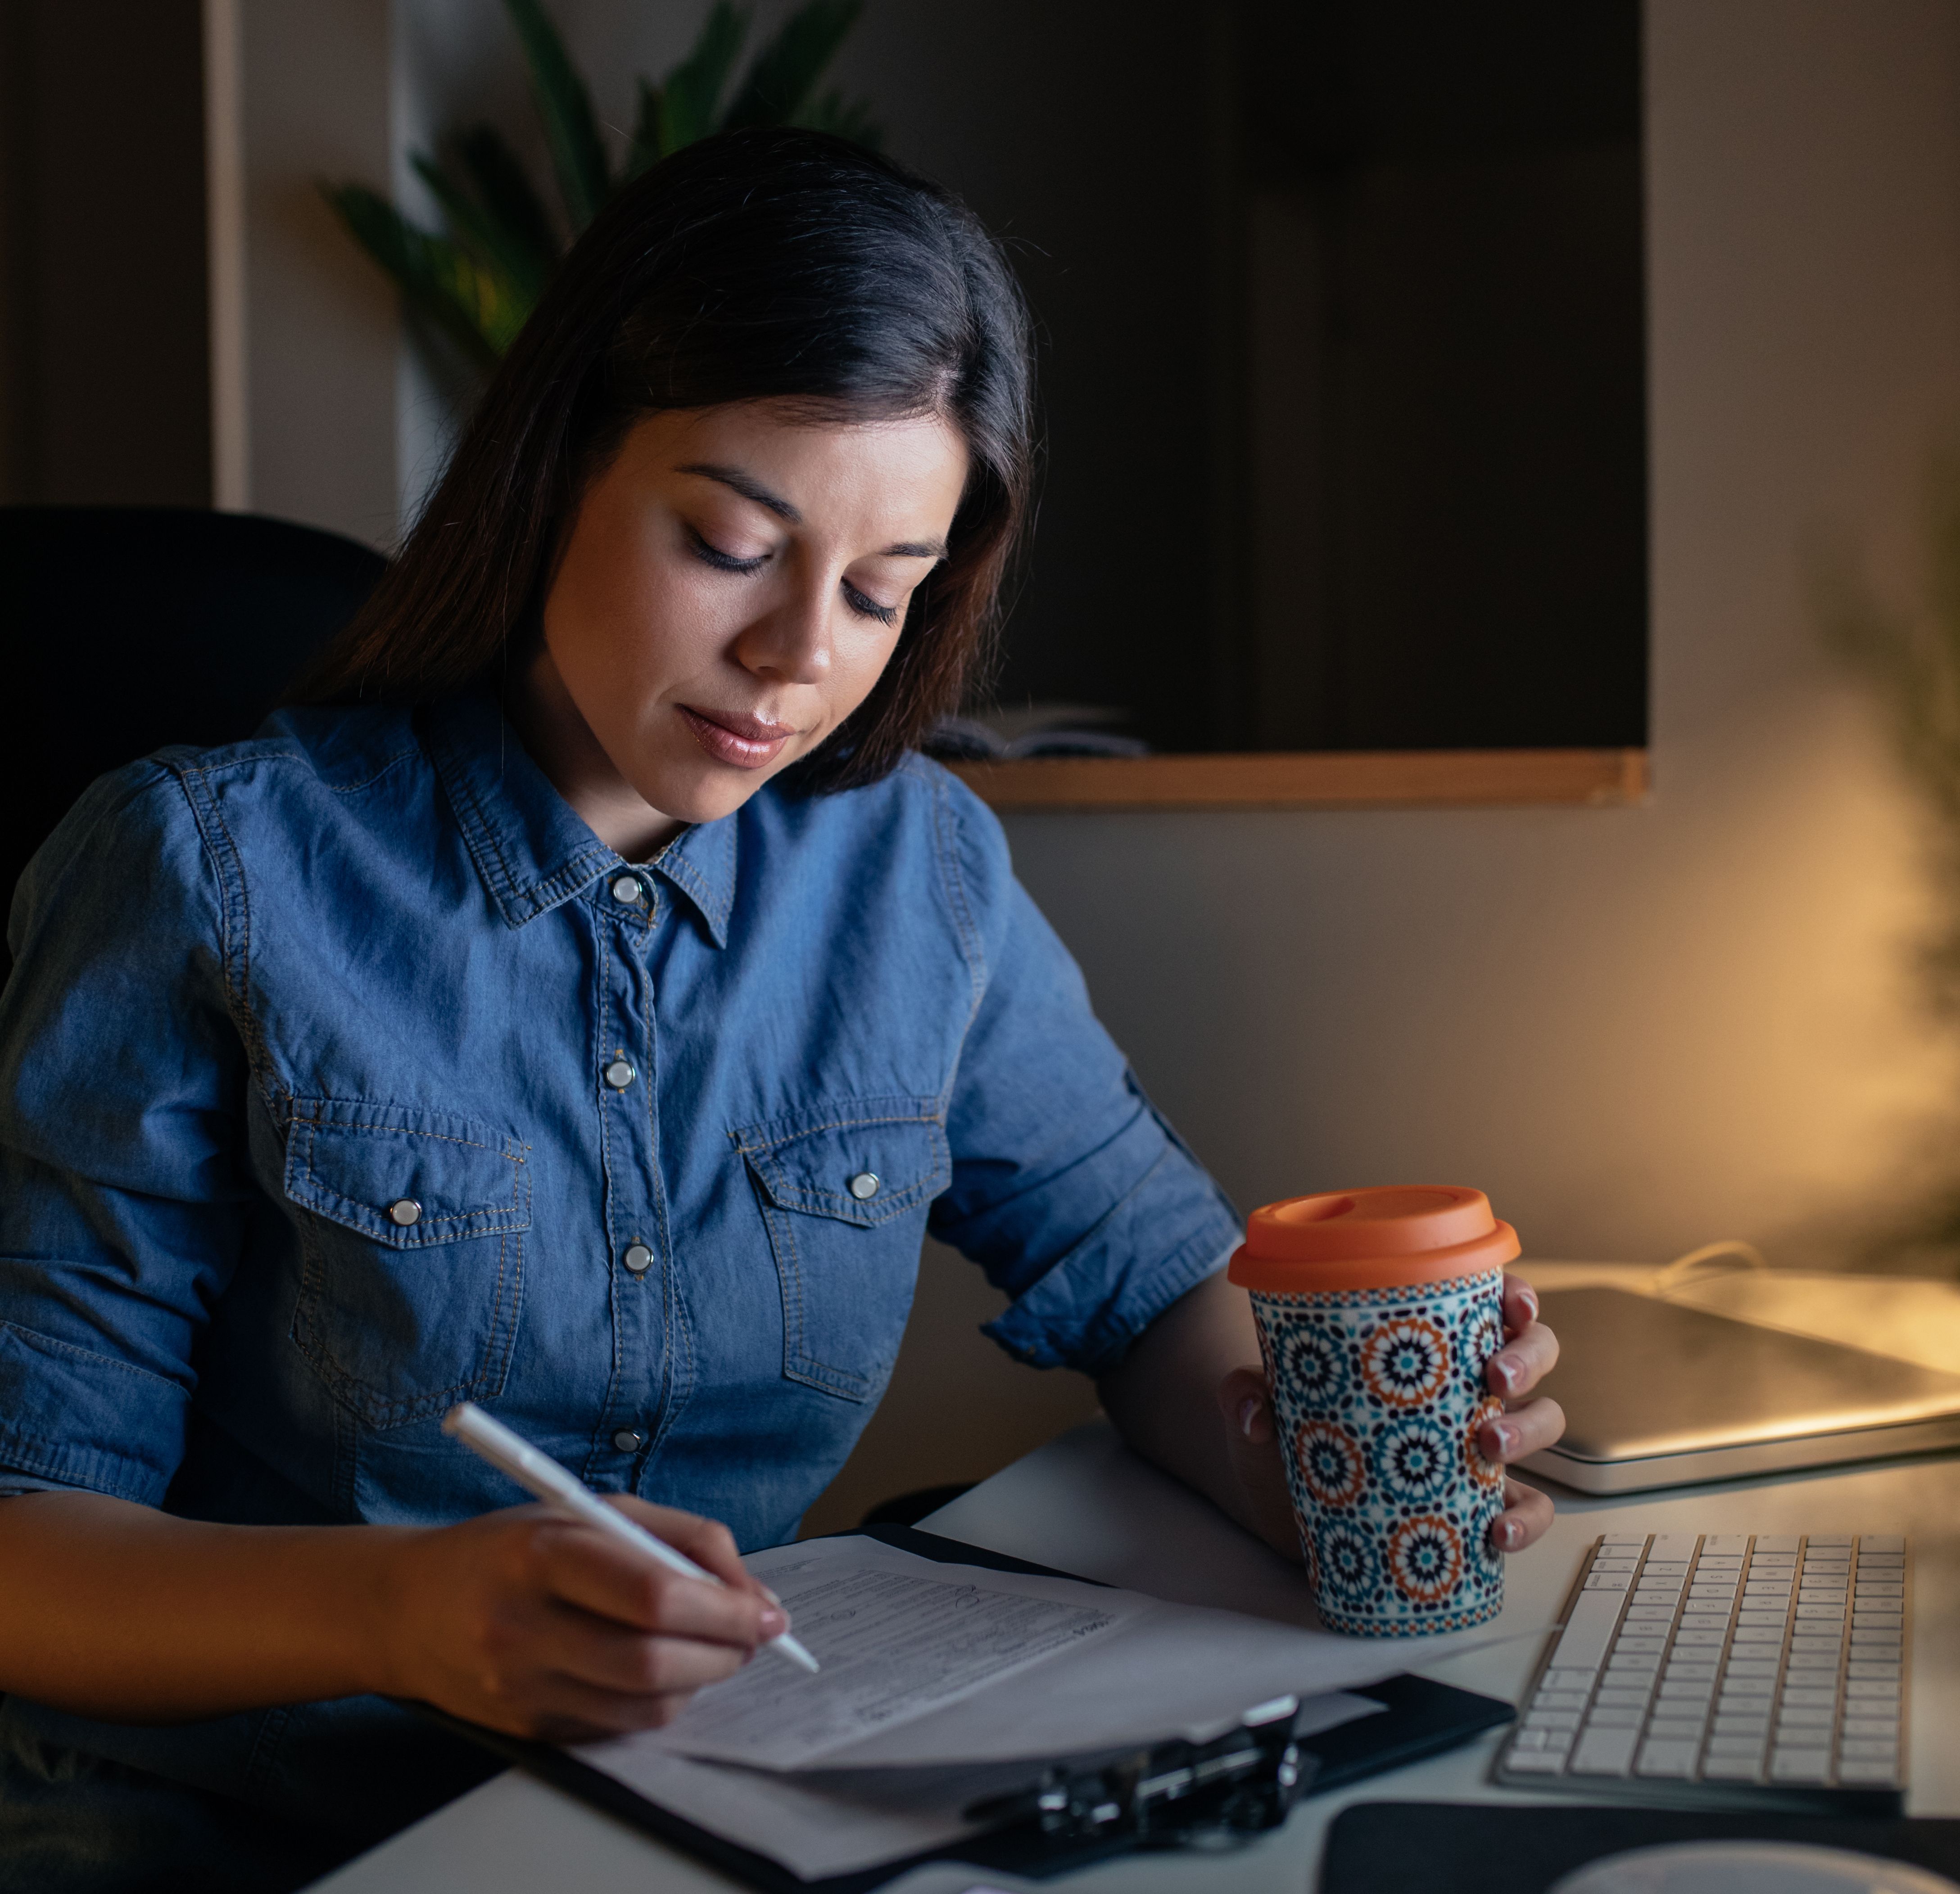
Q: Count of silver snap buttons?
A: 6